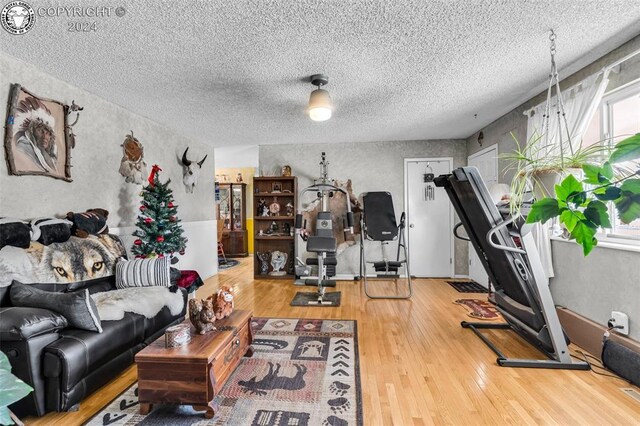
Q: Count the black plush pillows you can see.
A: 2